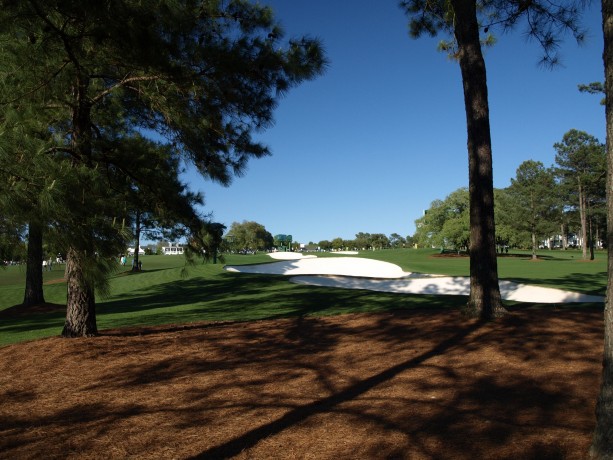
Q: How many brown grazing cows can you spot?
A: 0